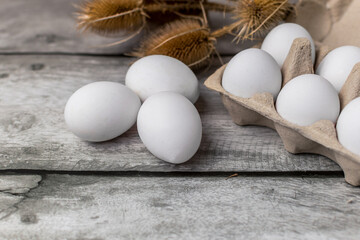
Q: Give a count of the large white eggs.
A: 8